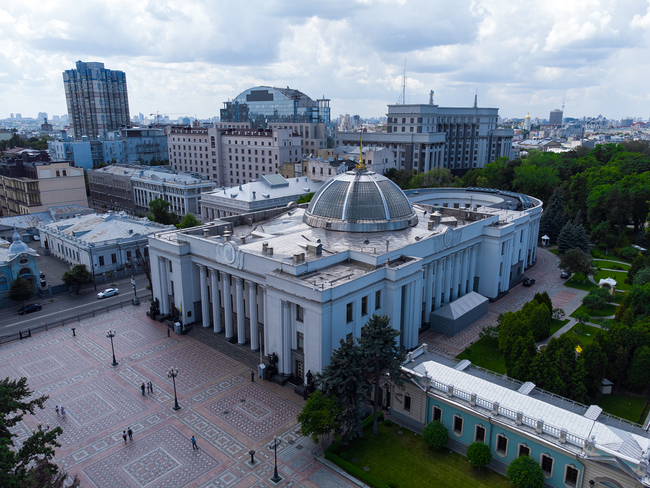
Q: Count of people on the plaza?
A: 10